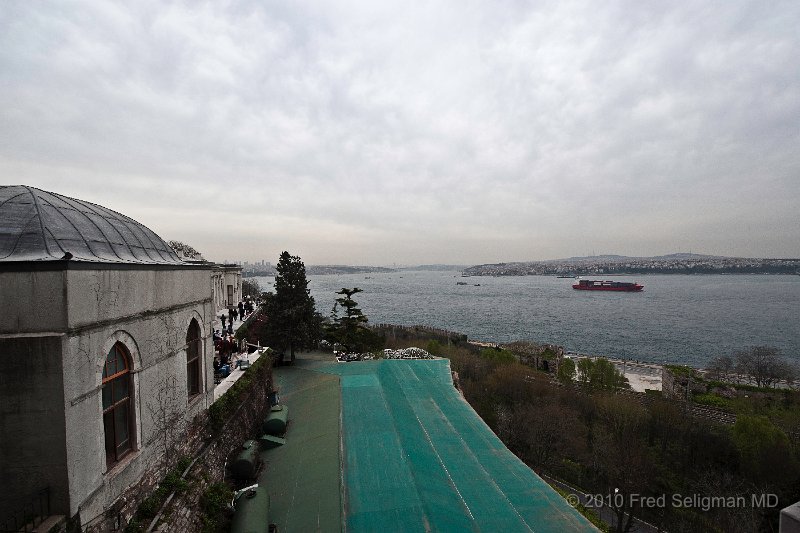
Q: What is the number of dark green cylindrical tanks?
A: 3